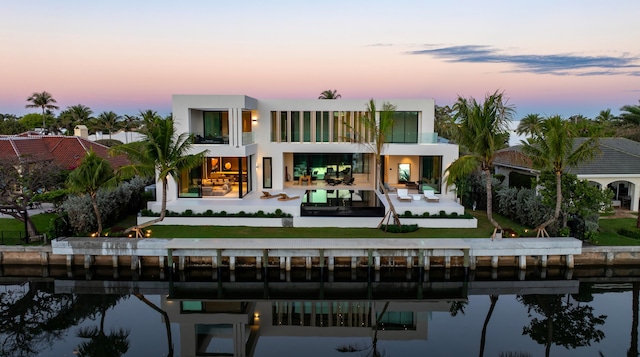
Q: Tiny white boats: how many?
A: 0